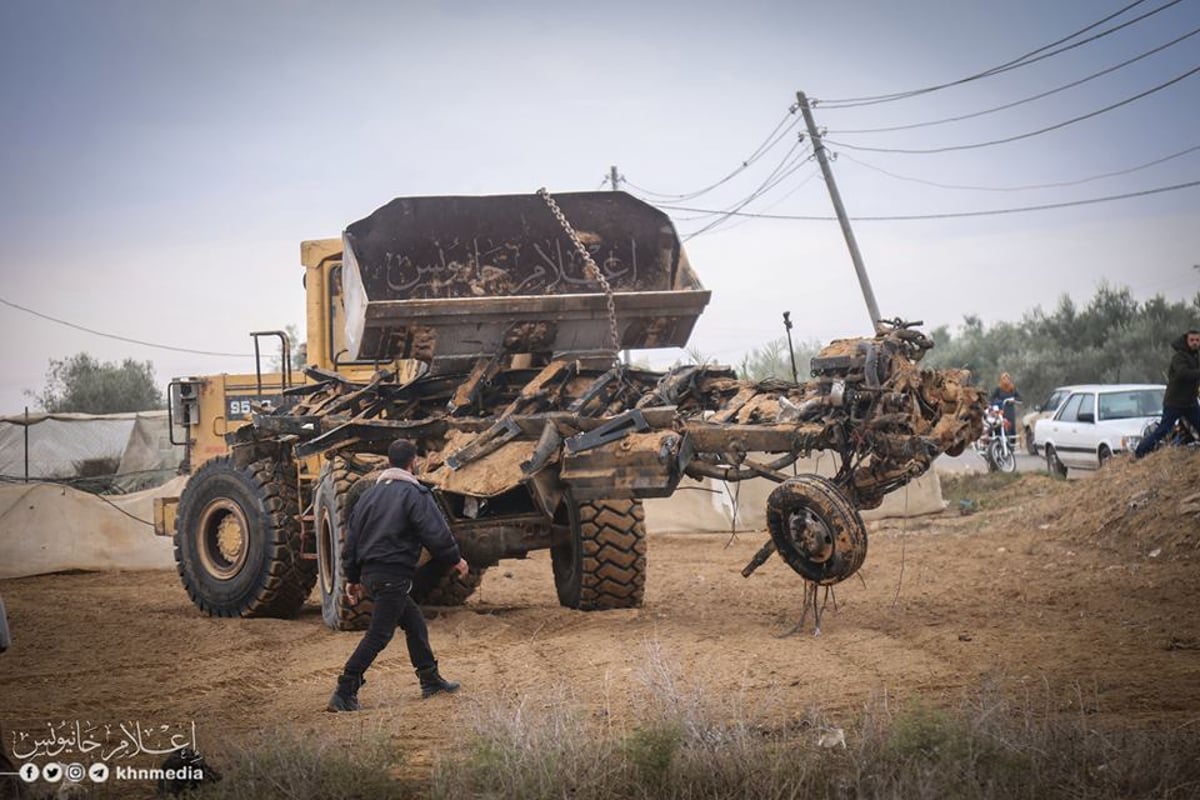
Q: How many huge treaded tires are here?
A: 4